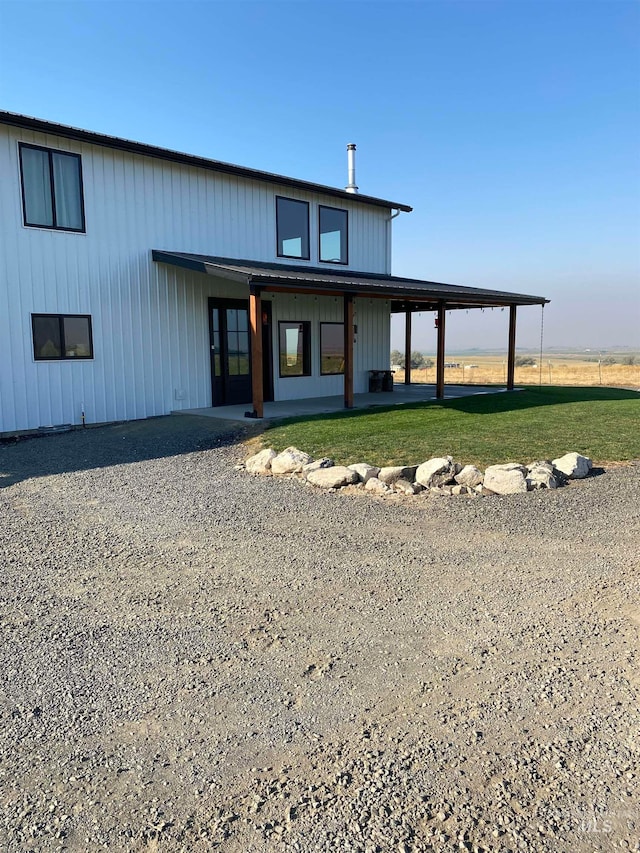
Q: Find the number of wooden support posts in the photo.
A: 5